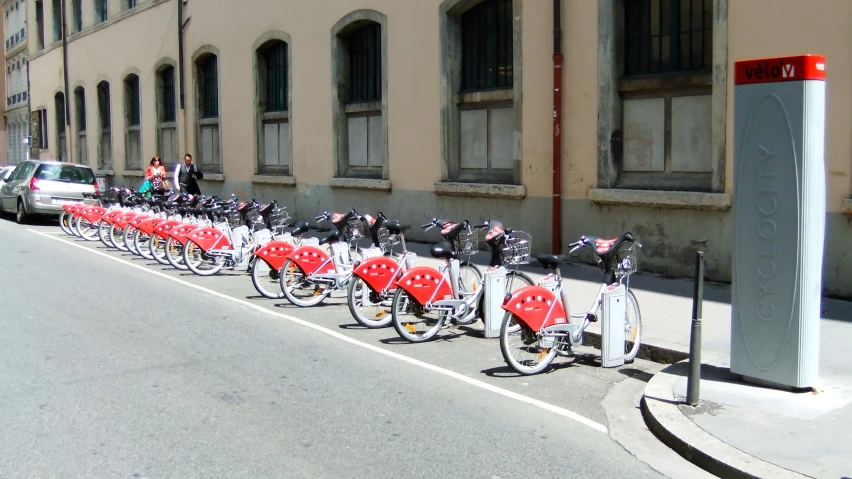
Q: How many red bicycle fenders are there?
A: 15